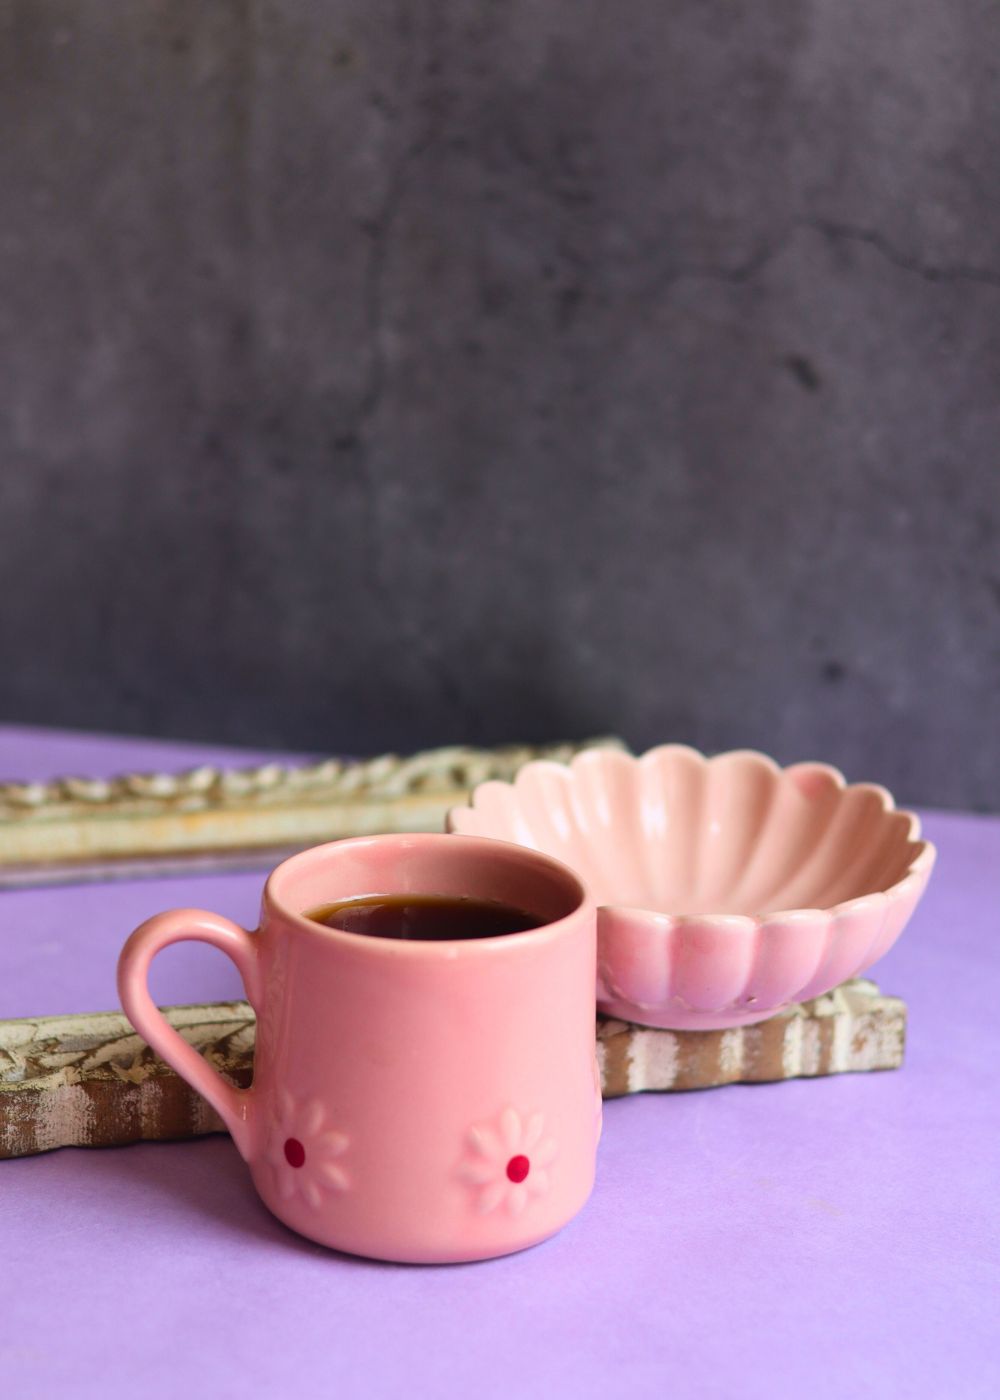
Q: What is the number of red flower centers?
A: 2